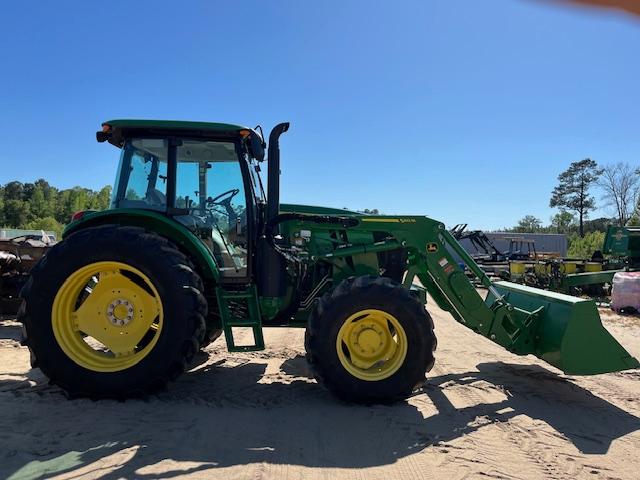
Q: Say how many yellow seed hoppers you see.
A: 4